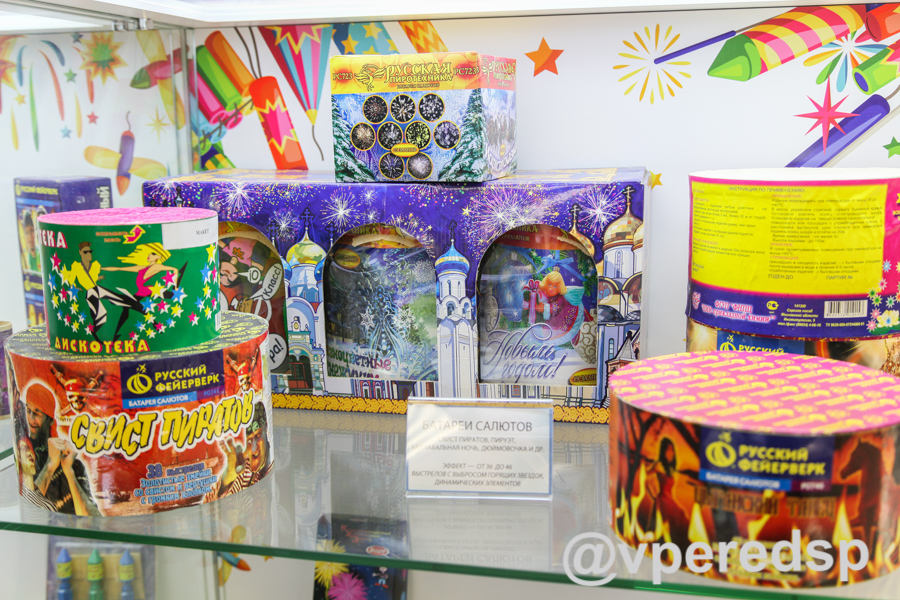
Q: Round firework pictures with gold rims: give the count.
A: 9